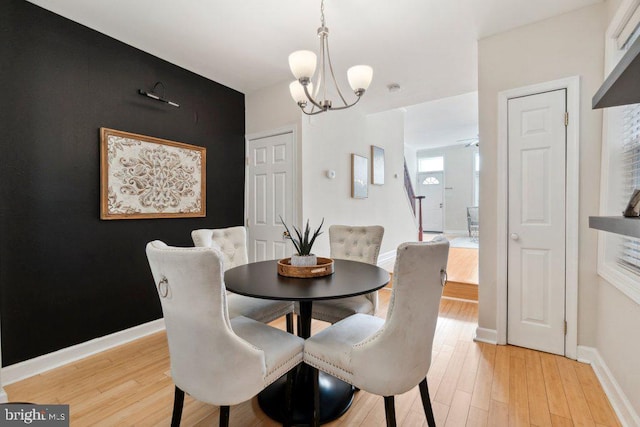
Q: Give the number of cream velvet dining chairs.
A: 4